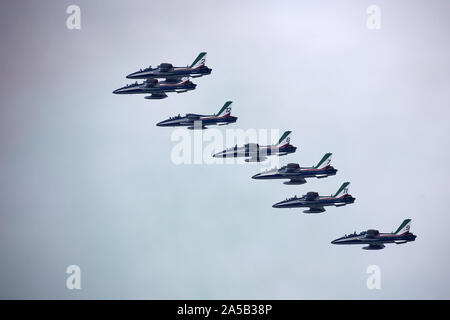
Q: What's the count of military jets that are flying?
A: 7